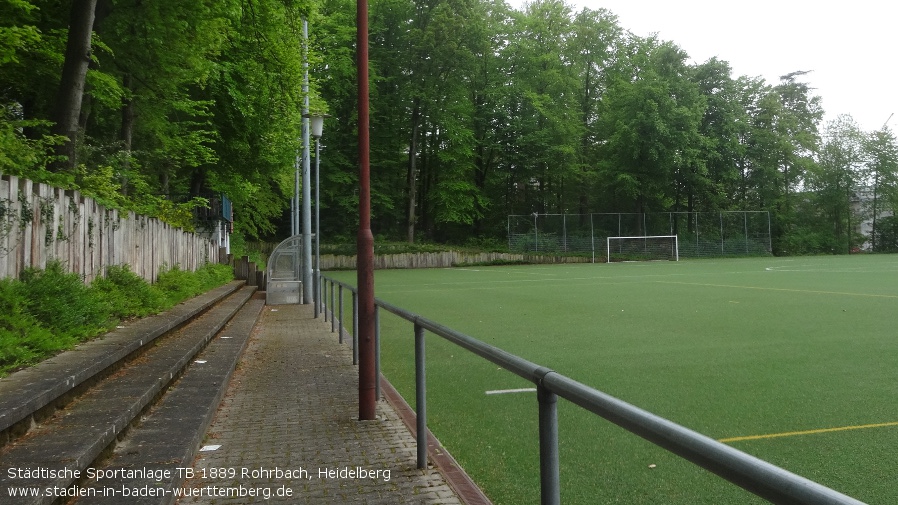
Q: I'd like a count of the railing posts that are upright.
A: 8